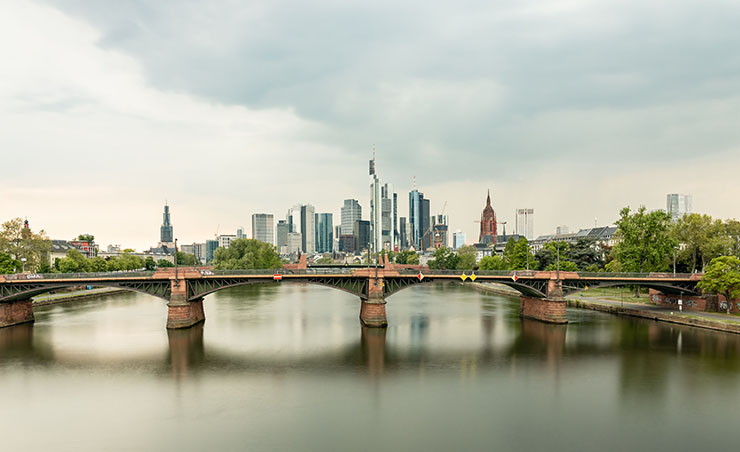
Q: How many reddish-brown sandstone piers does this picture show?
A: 4